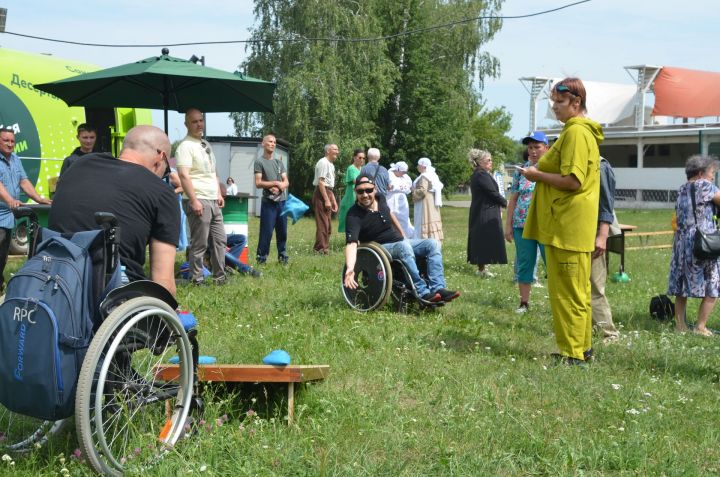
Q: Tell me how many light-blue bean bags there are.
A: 3